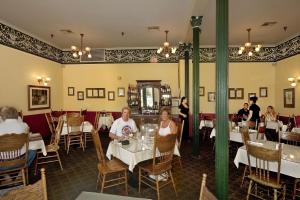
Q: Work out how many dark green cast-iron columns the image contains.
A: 3